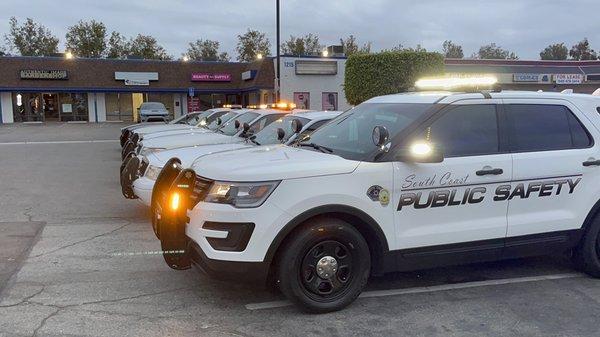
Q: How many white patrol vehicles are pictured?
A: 6